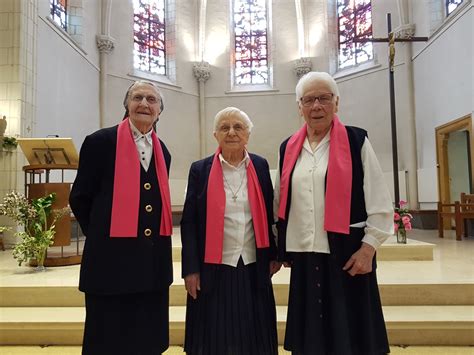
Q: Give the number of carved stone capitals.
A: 4